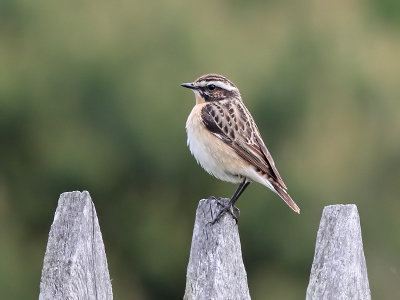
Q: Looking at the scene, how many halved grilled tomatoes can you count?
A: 0